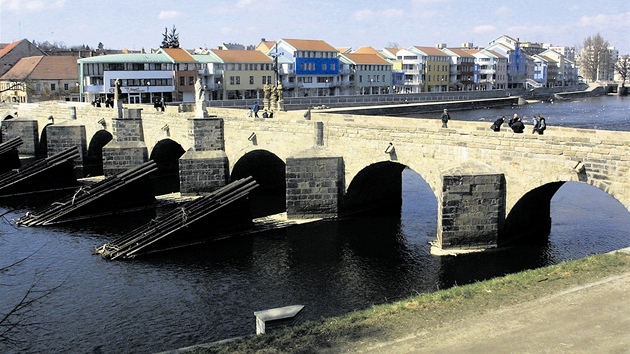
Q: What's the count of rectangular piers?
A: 6